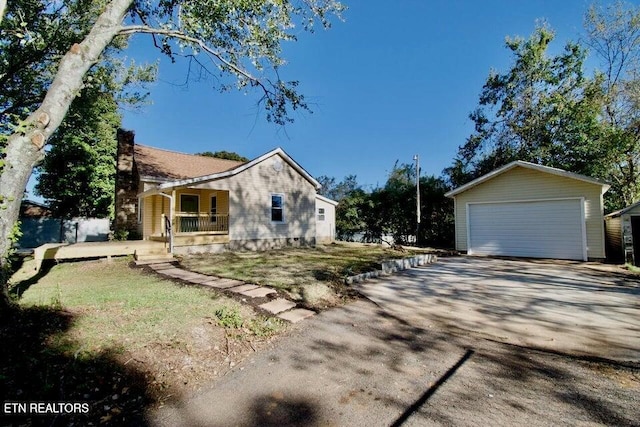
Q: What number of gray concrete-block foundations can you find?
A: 1